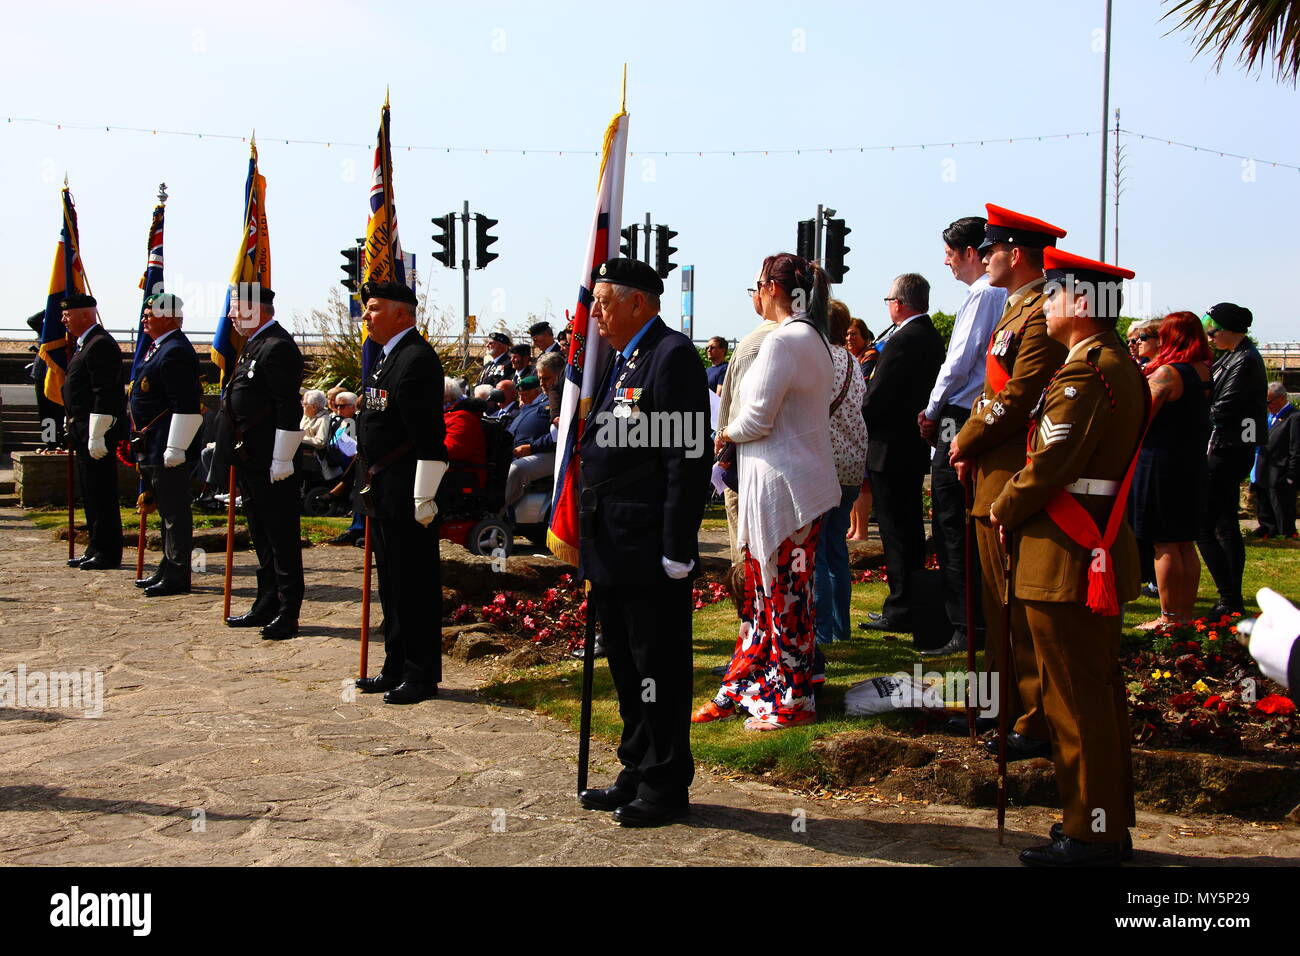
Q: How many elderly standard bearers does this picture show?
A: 5